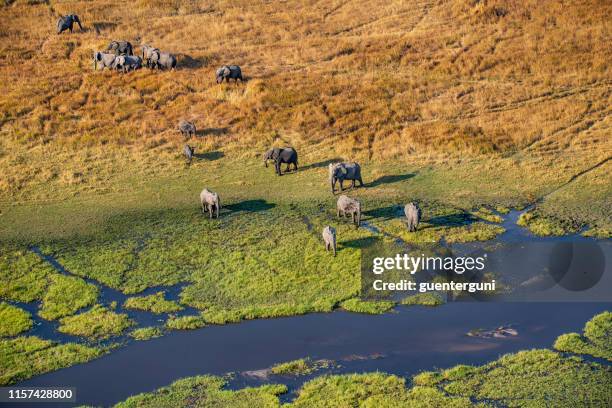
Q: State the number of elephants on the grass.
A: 15